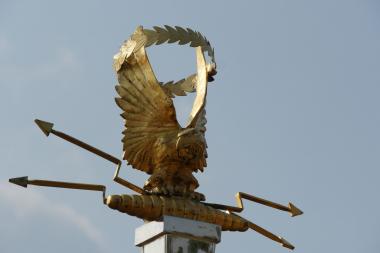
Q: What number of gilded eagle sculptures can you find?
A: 1